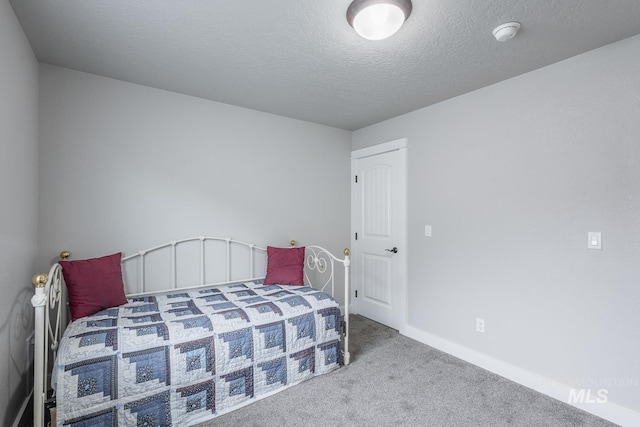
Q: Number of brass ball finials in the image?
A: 4